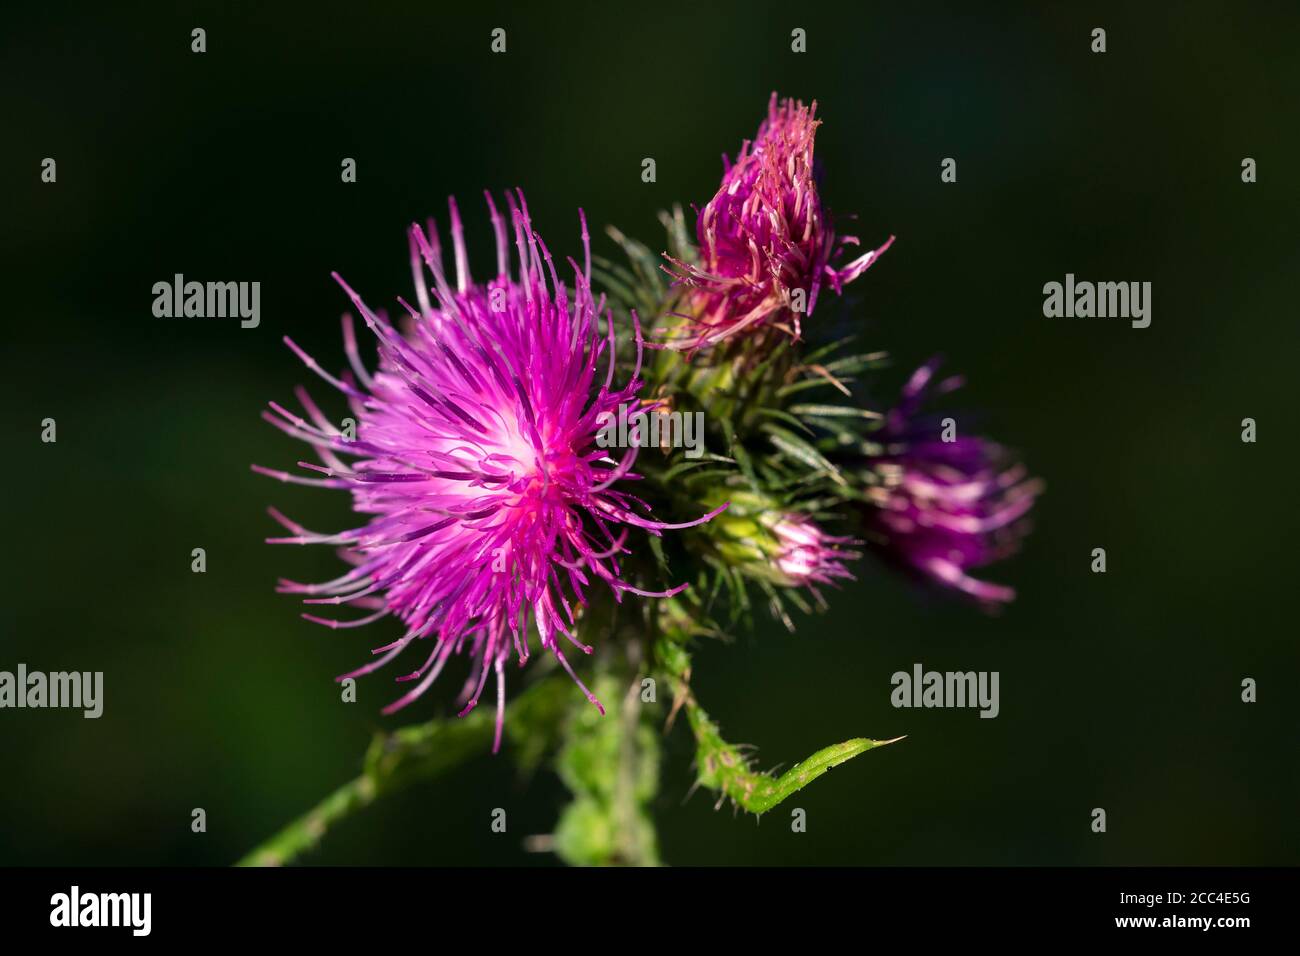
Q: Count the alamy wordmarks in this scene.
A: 6